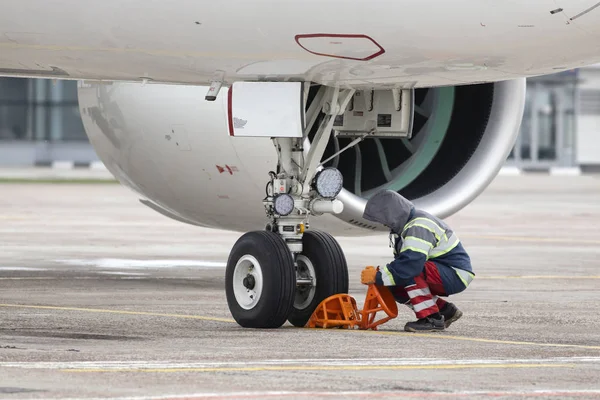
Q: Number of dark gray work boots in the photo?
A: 2